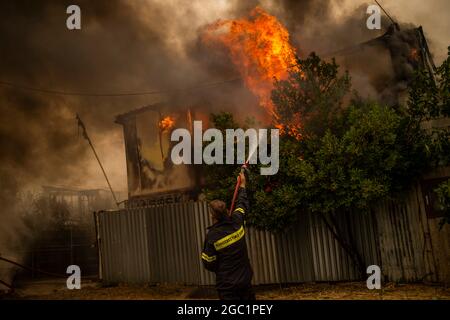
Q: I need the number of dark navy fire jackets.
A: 1